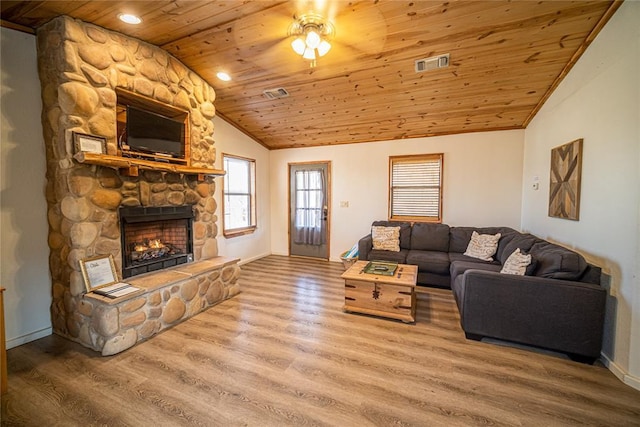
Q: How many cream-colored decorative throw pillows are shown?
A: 3